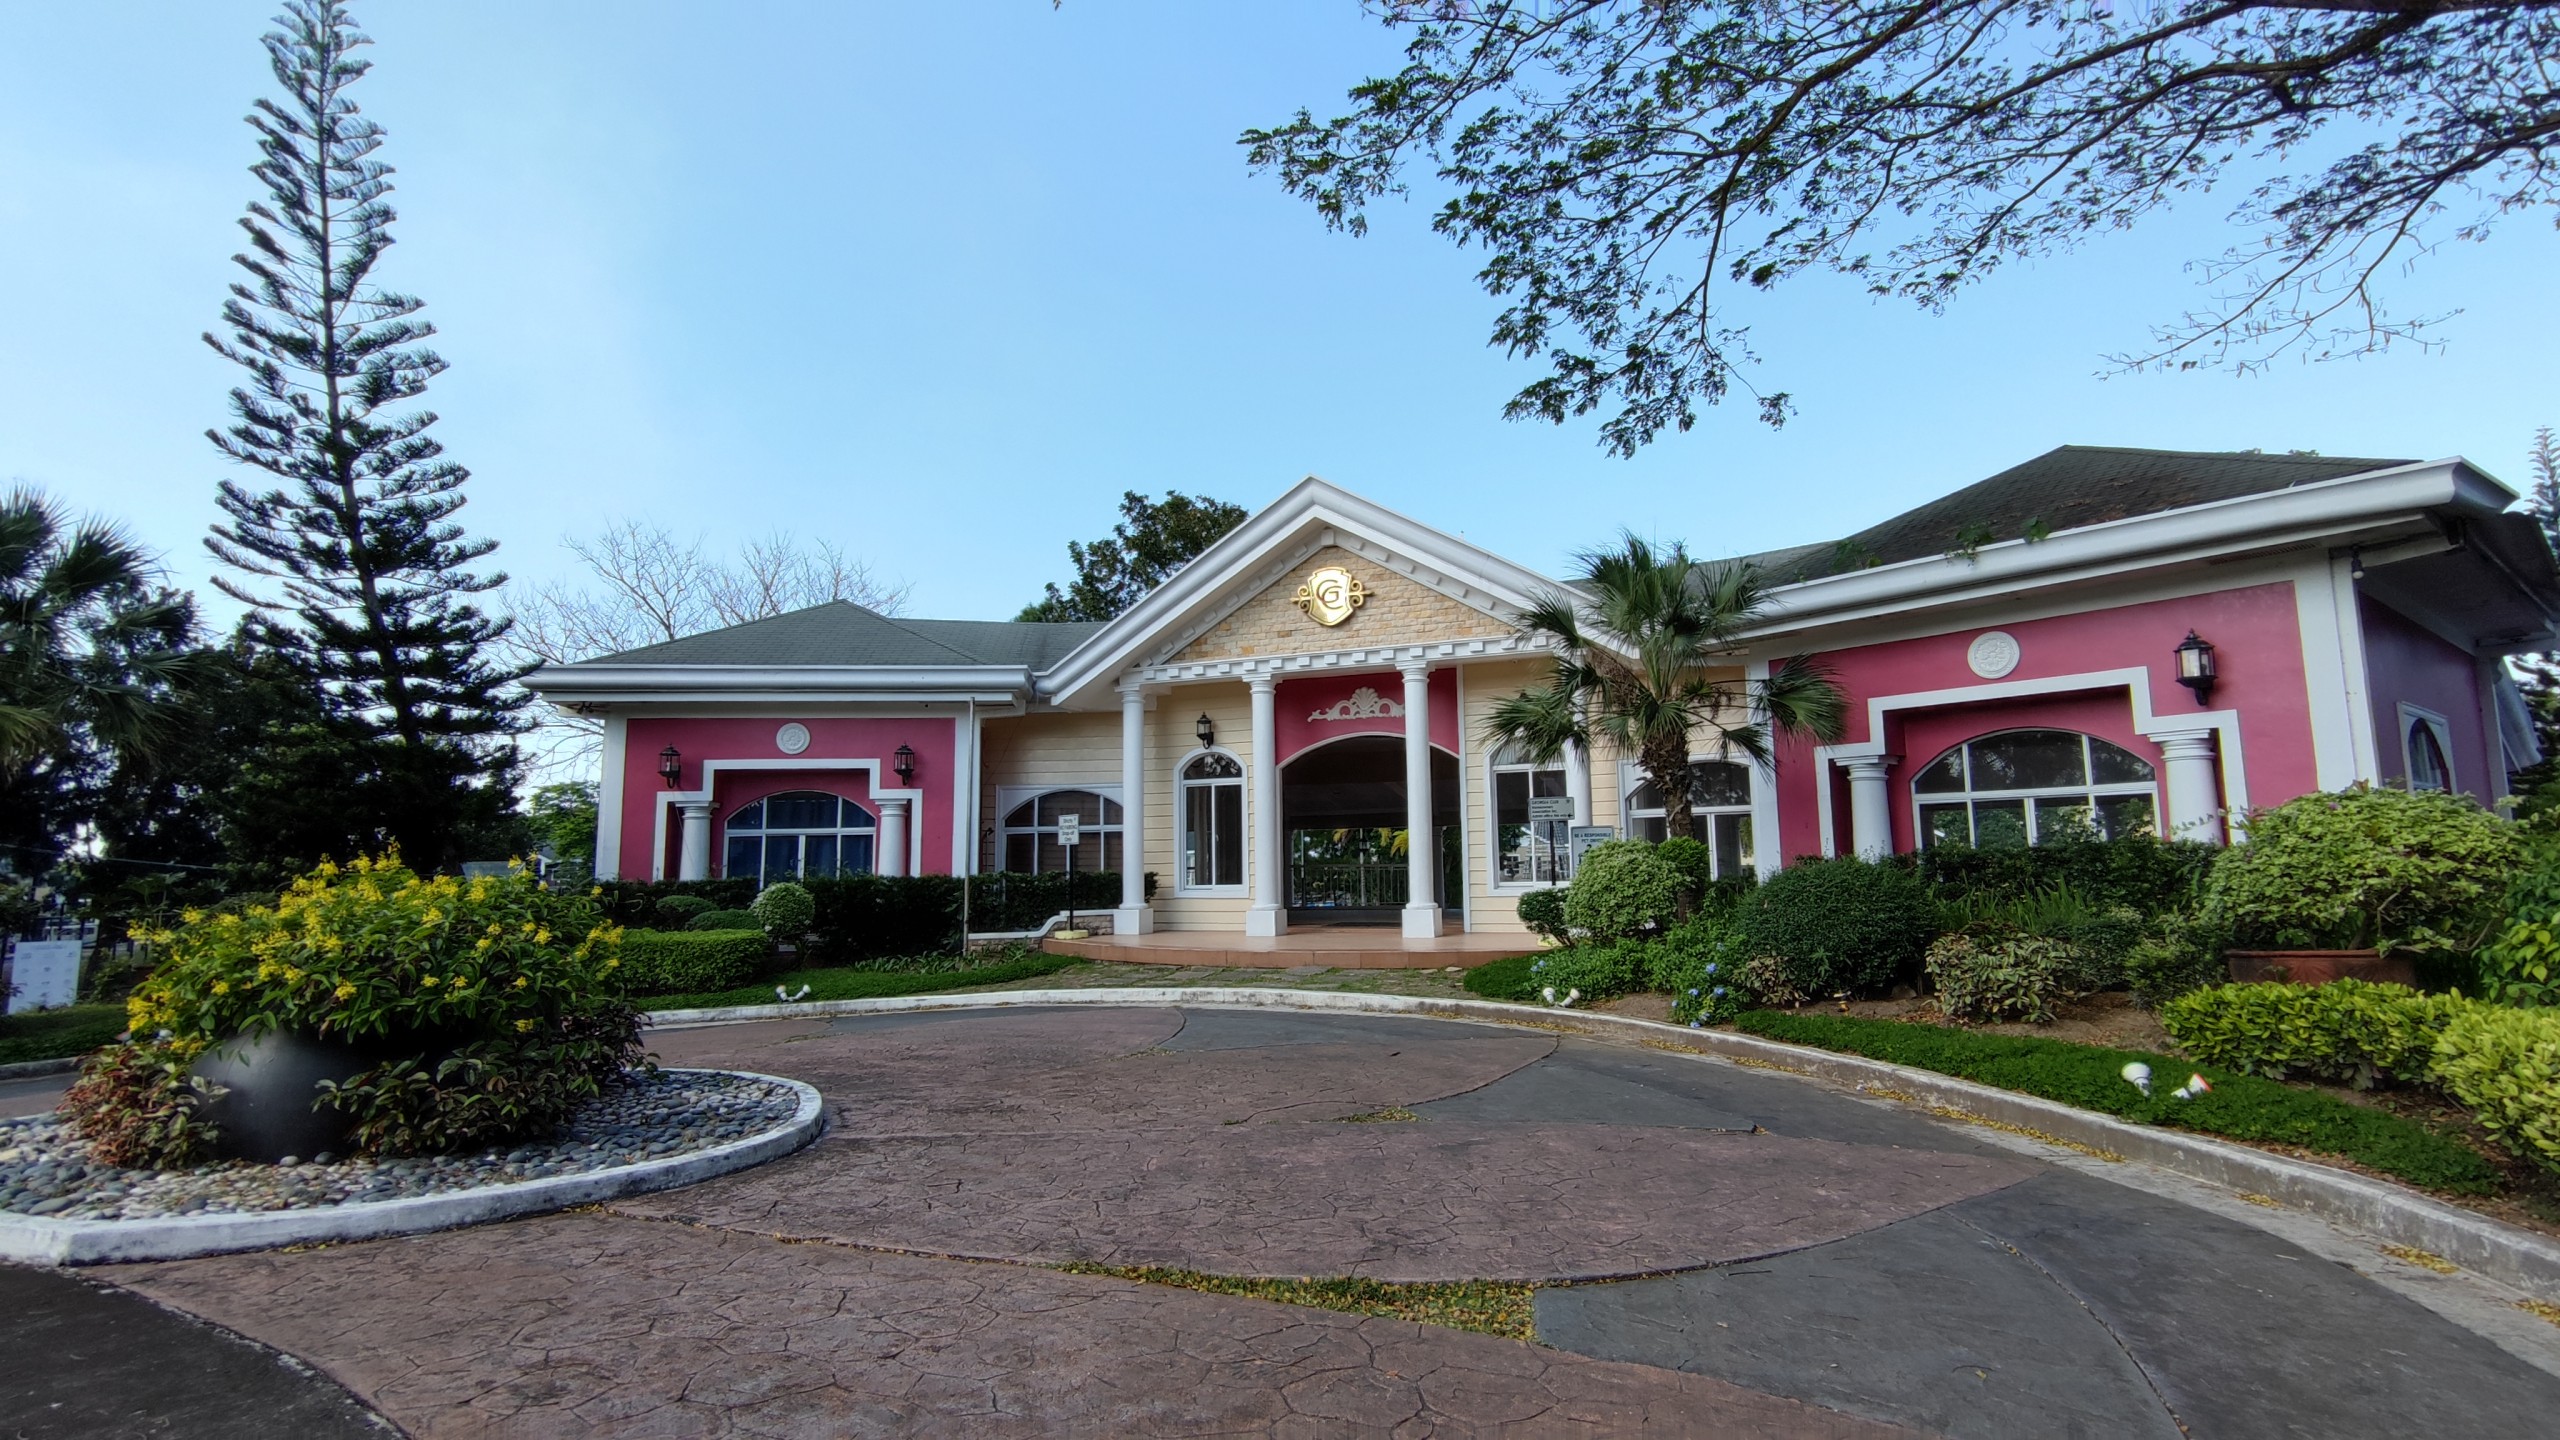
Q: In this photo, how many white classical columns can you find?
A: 8